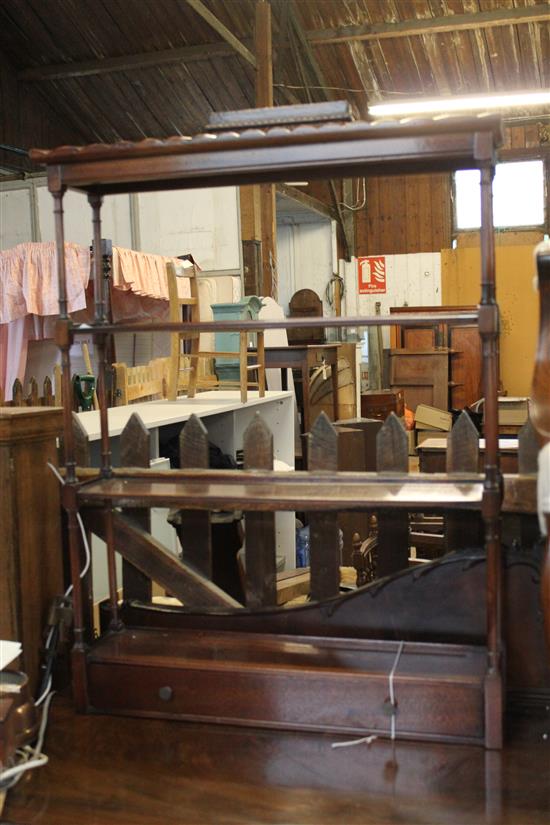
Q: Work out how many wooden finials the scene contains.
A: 2